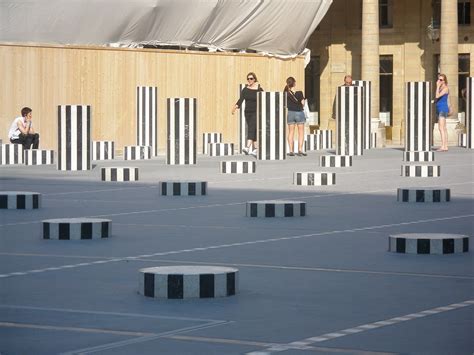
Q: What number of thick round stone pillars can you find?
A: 2